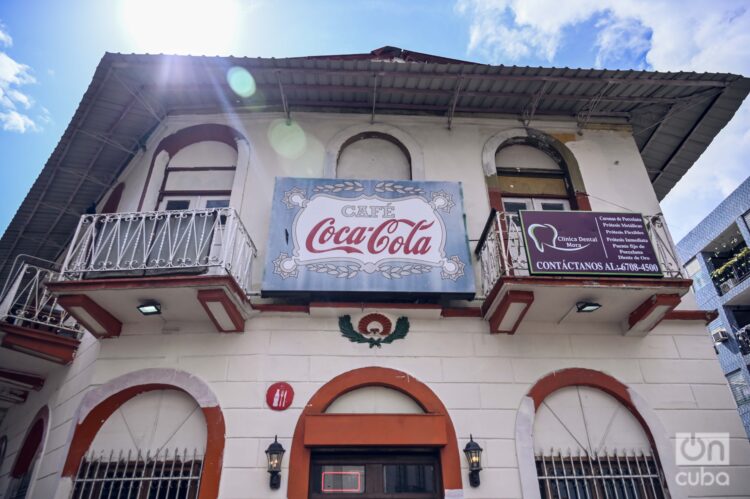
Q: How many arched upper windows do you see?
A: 3